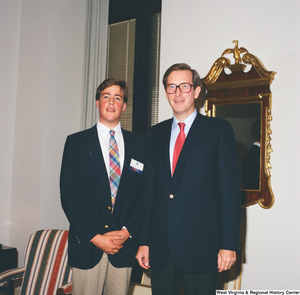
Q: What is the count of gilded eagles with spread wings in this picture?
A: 1